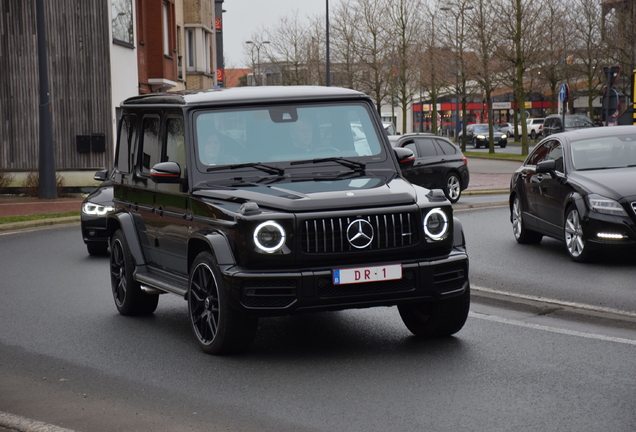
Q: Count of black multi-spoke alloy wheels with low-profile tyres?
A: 2